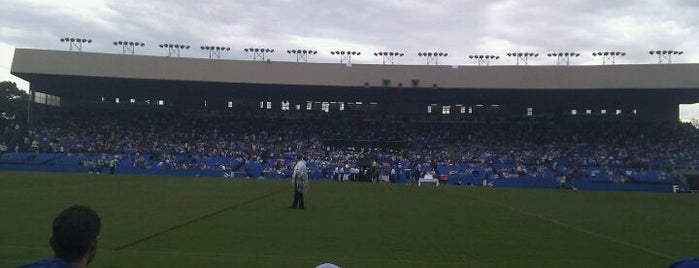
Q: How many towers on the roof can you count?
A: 14